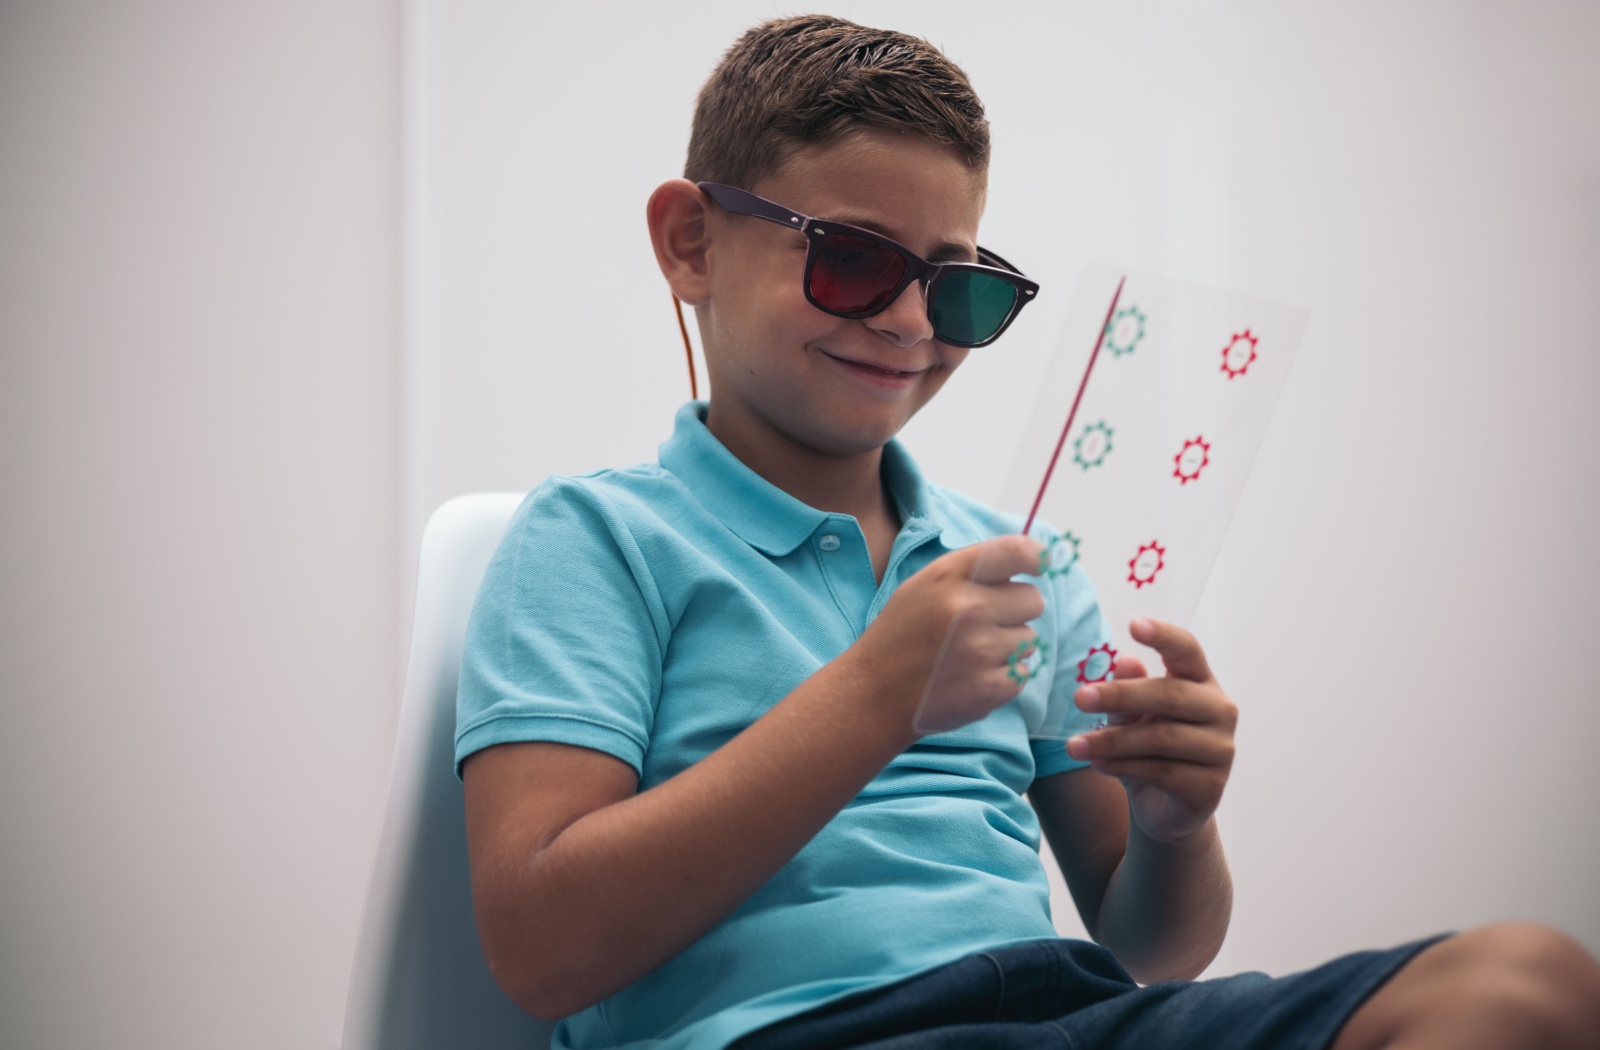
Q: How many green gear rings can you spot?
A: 4